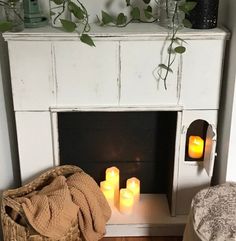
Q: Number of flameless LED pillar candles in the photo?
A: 5